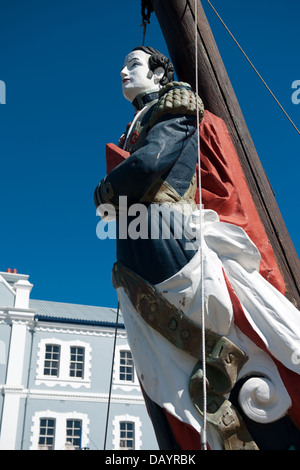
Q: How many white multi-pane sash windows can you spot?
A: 6